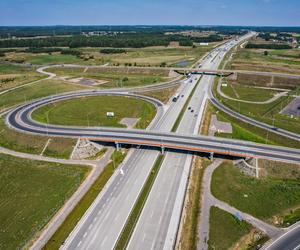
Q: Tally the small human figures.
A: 0